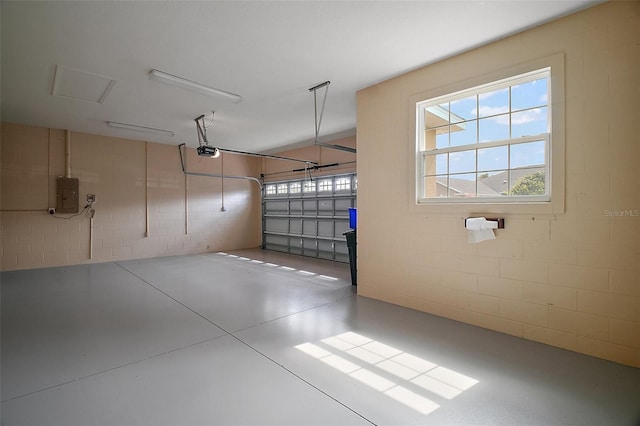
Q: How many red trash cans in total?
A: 0